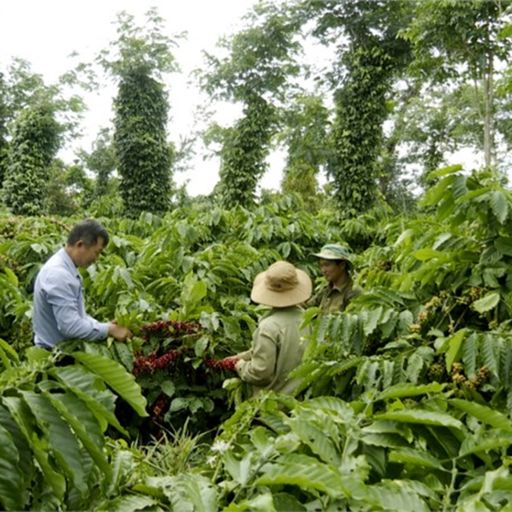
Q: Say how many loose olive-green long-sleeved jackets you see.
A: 2